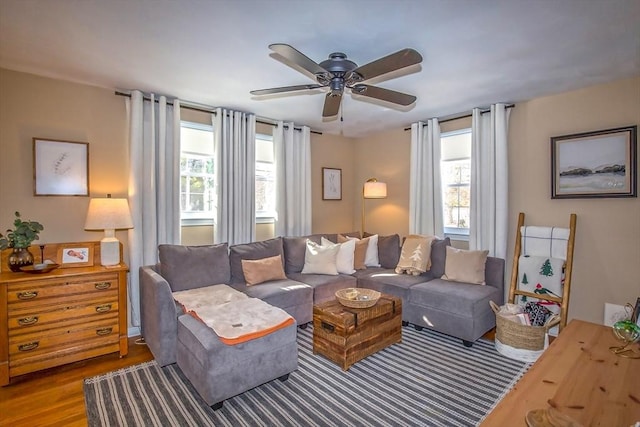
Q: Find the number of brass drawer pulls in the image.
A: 6